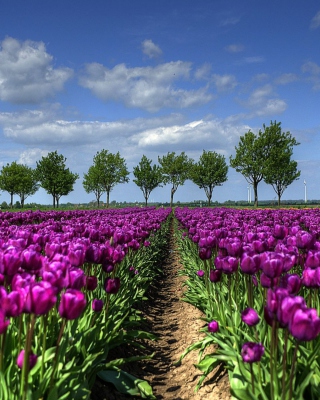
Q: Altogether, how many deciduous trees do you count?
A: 11